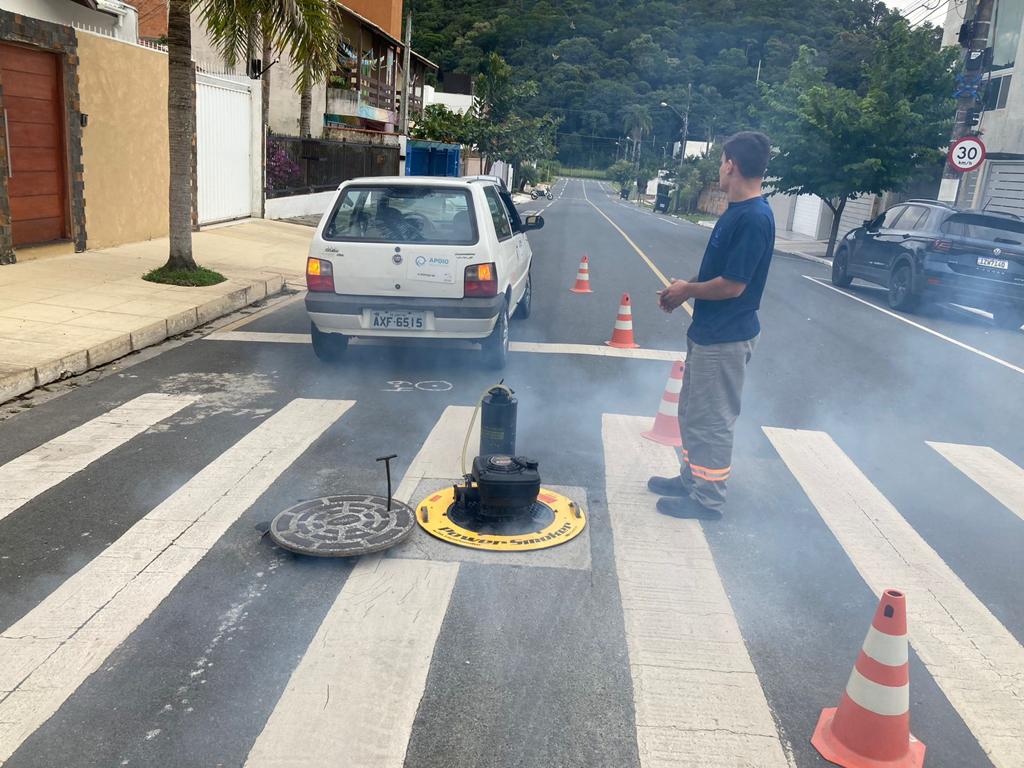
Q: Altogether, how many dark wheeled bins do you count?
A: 2